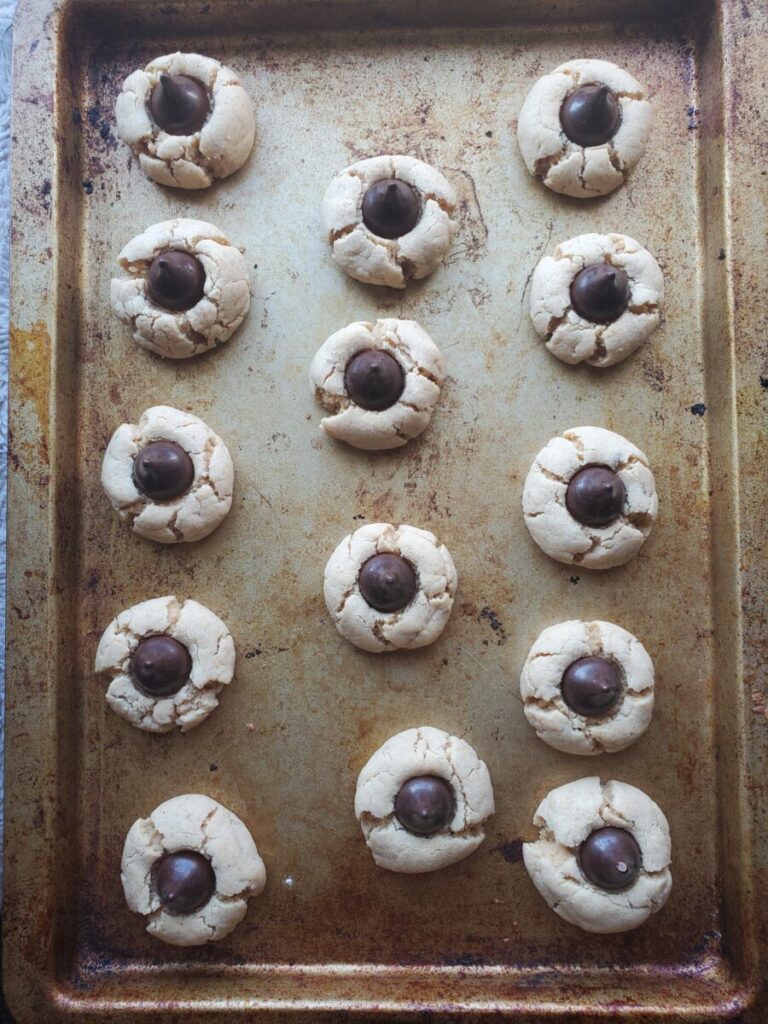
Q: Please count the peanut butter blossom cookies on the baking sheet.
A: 14